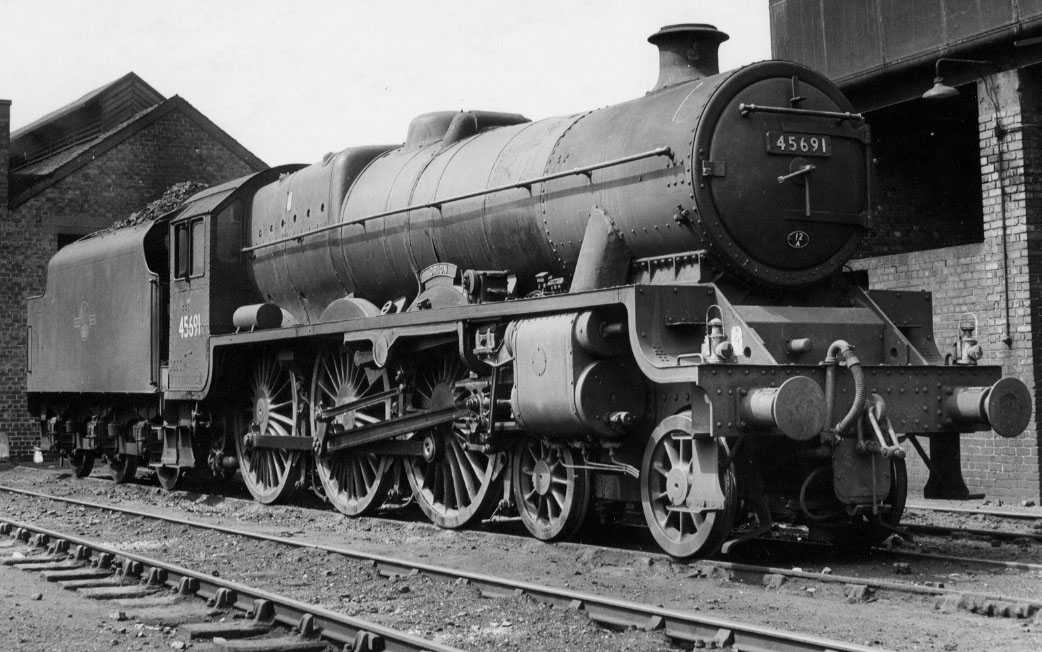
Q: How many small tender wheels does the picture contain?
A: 3